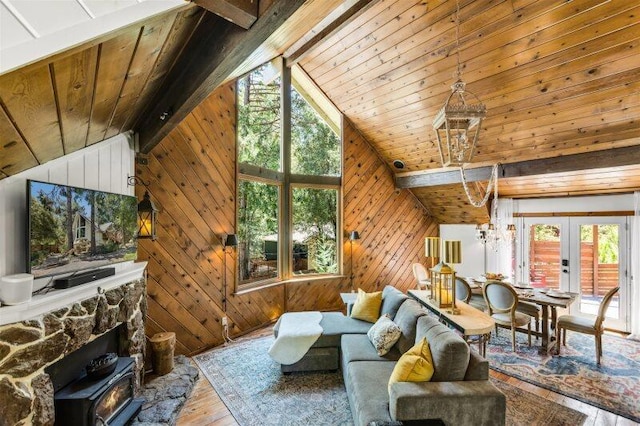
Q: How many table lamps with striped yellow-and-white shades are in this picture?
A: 2